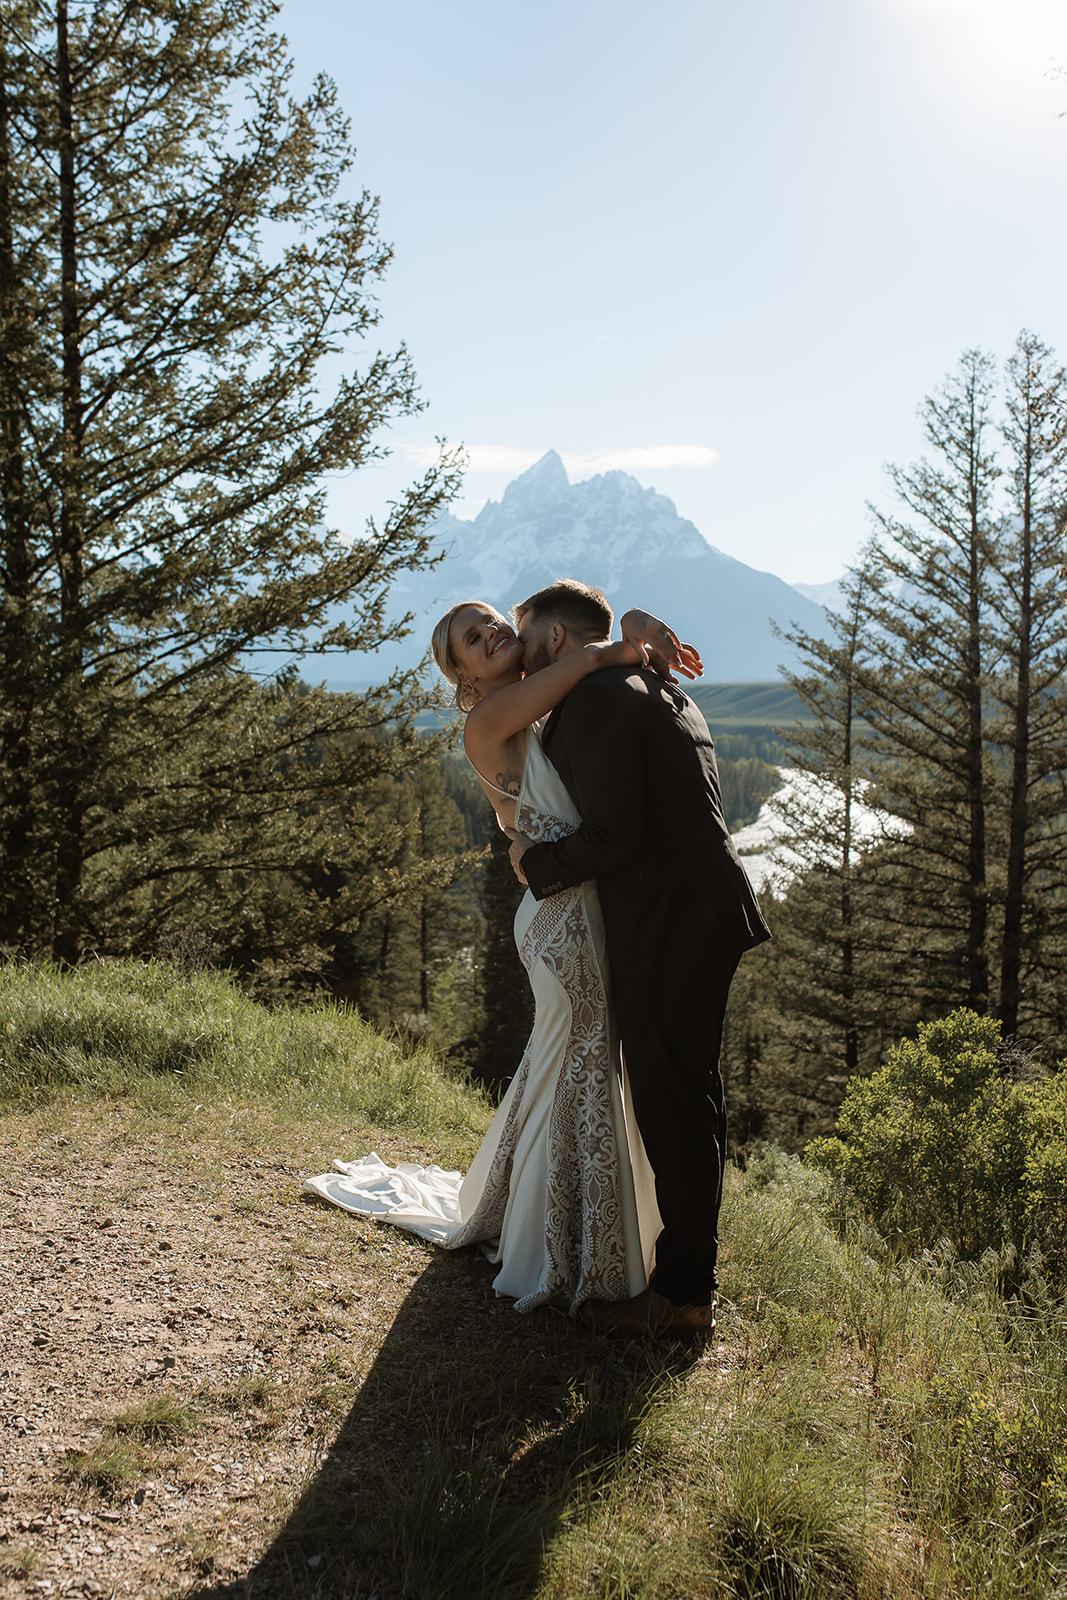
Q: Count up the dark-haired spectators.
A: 0